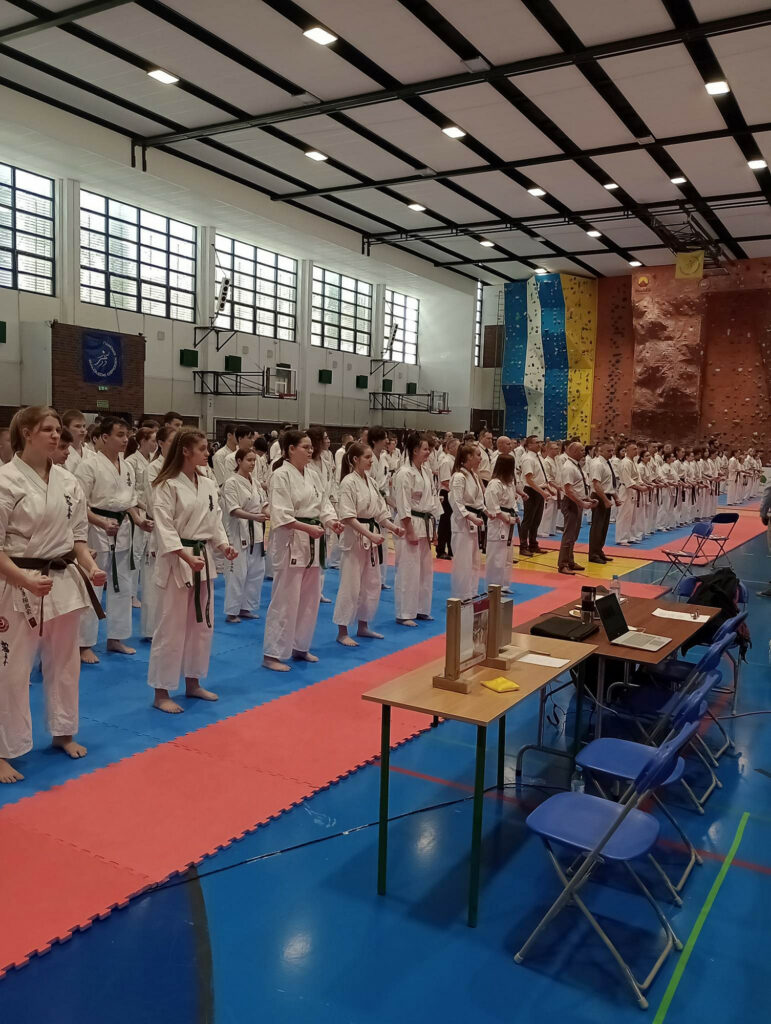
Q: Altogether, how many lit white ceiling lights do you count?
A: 14